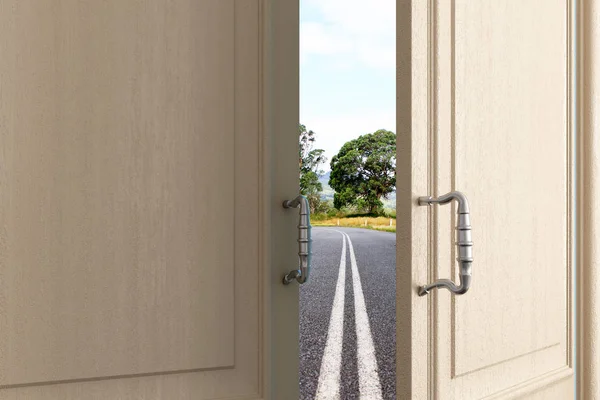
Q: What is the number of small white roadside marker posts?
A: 3